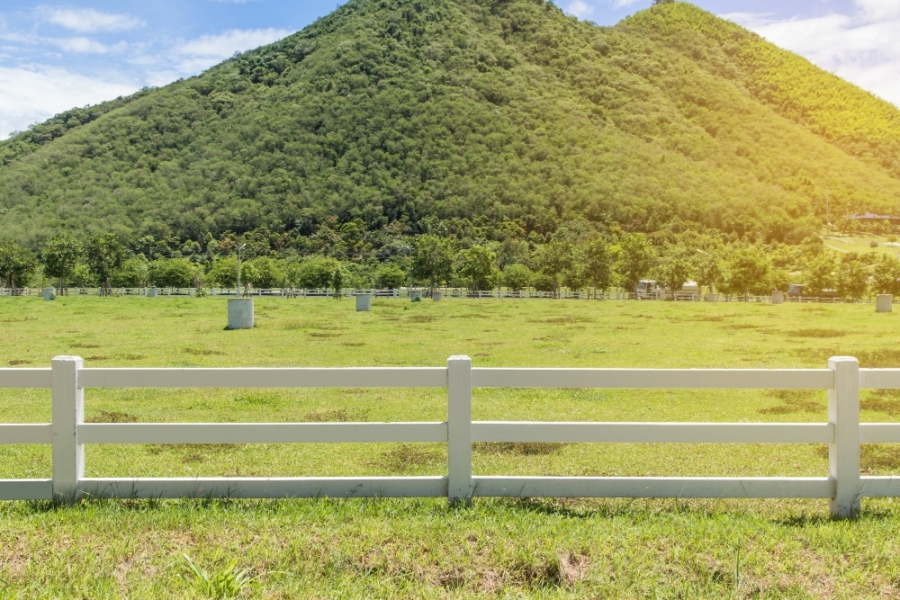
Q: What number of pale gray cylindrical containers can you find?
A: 9